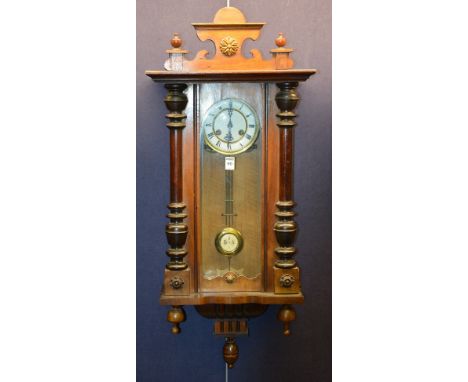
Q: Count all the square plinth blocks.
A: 2